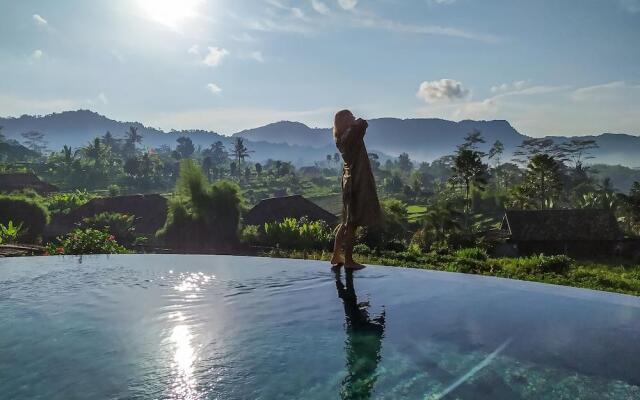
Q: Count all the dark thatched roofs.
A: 4